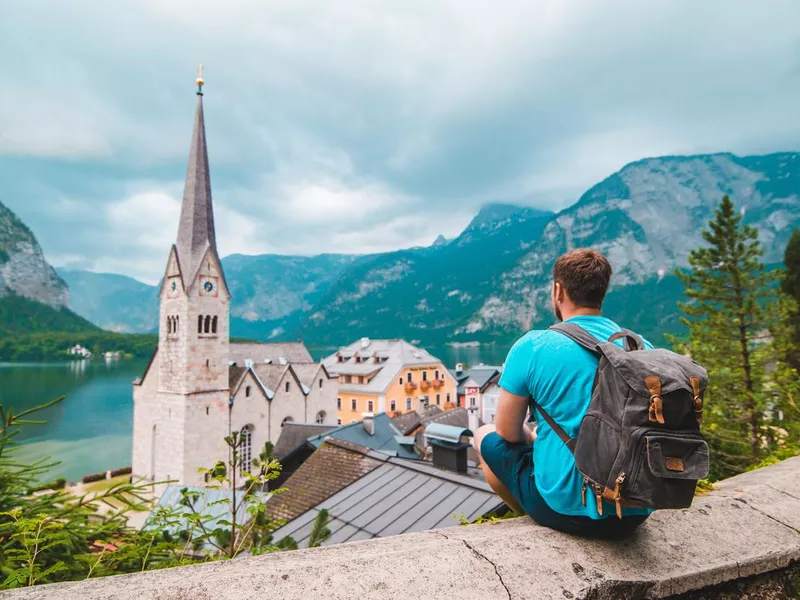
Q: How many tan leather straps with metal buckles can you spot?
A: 2